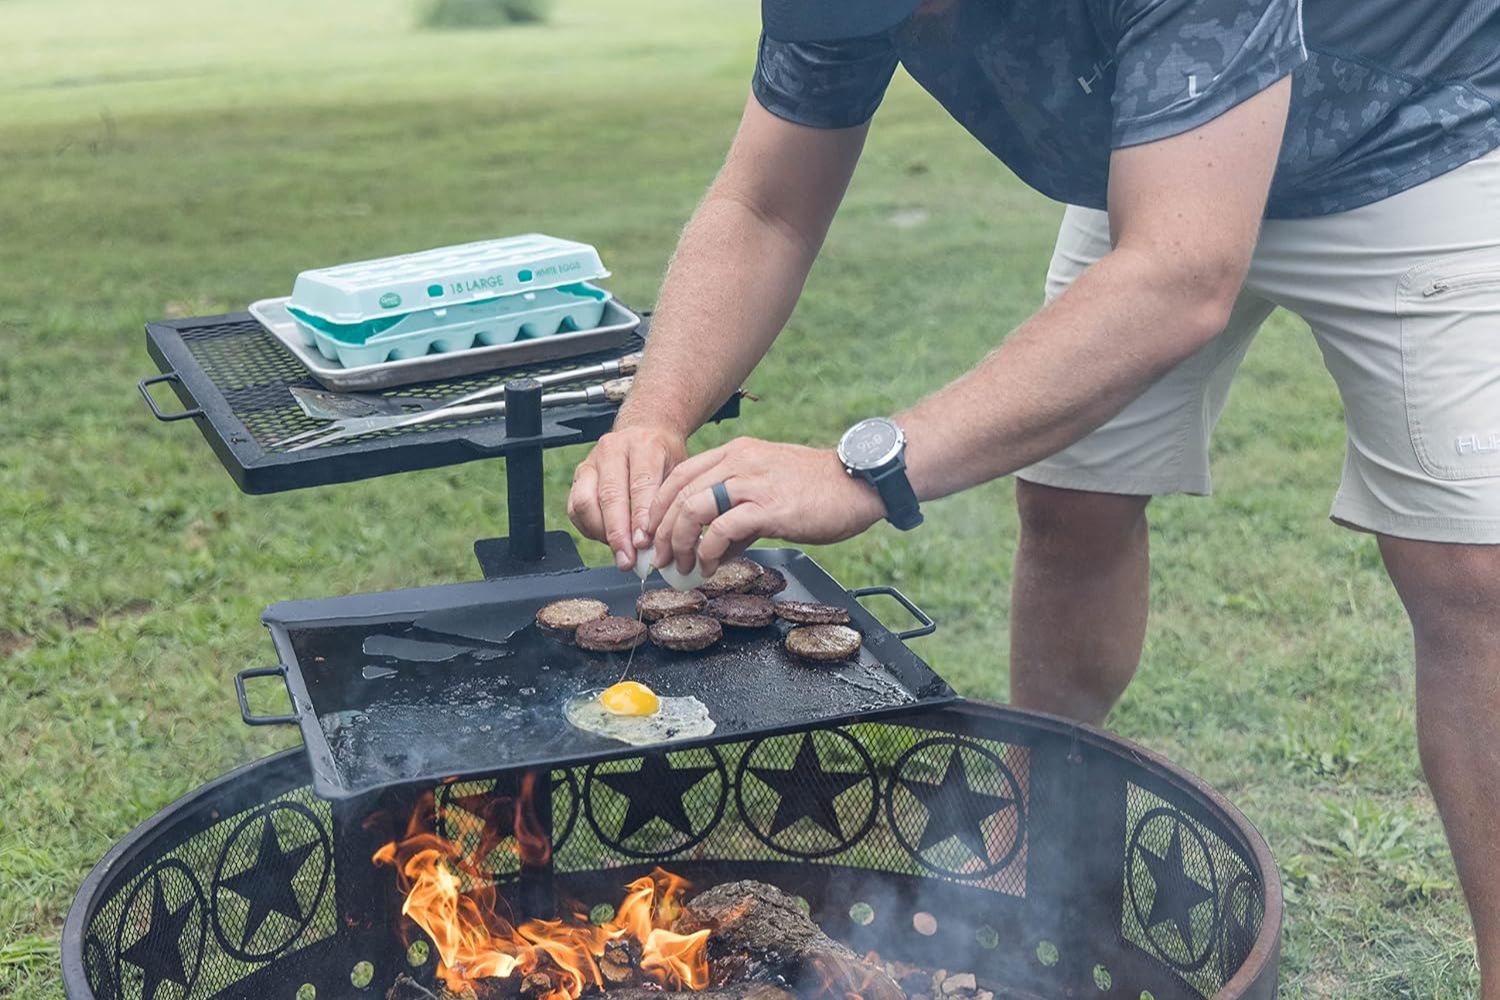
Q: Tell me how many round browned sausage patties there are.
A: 9